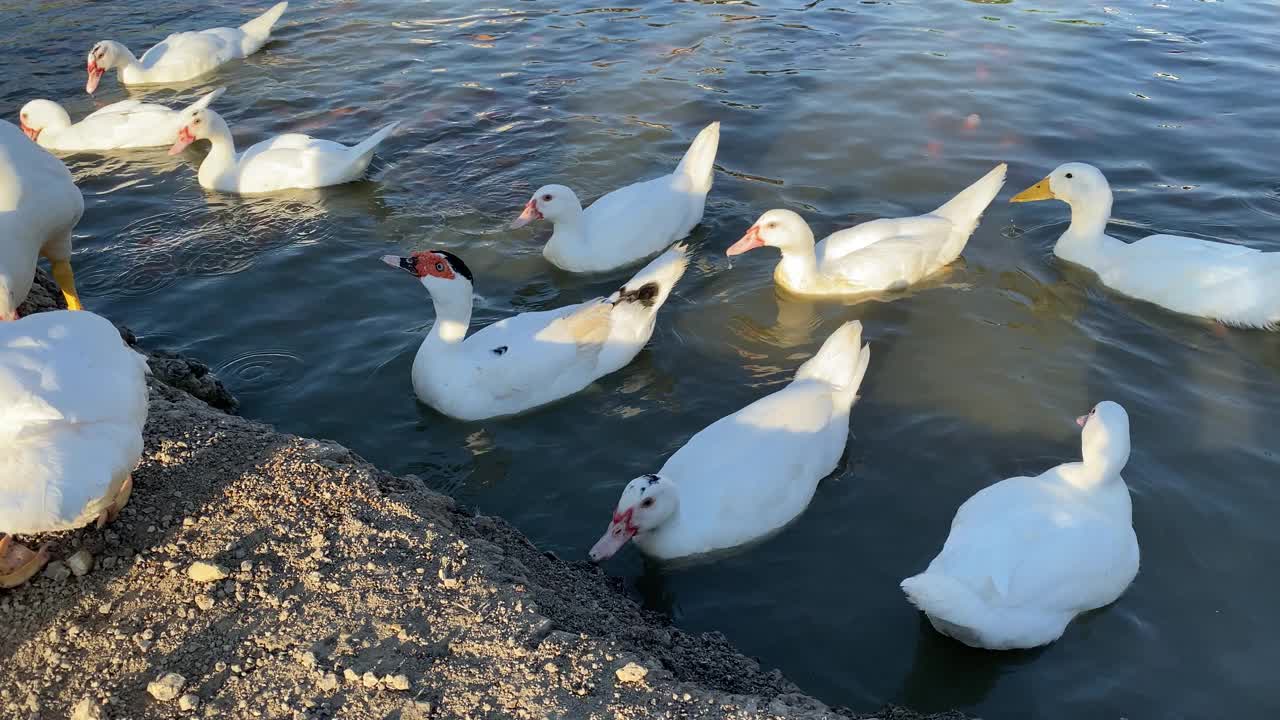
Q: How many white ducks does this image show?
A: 11